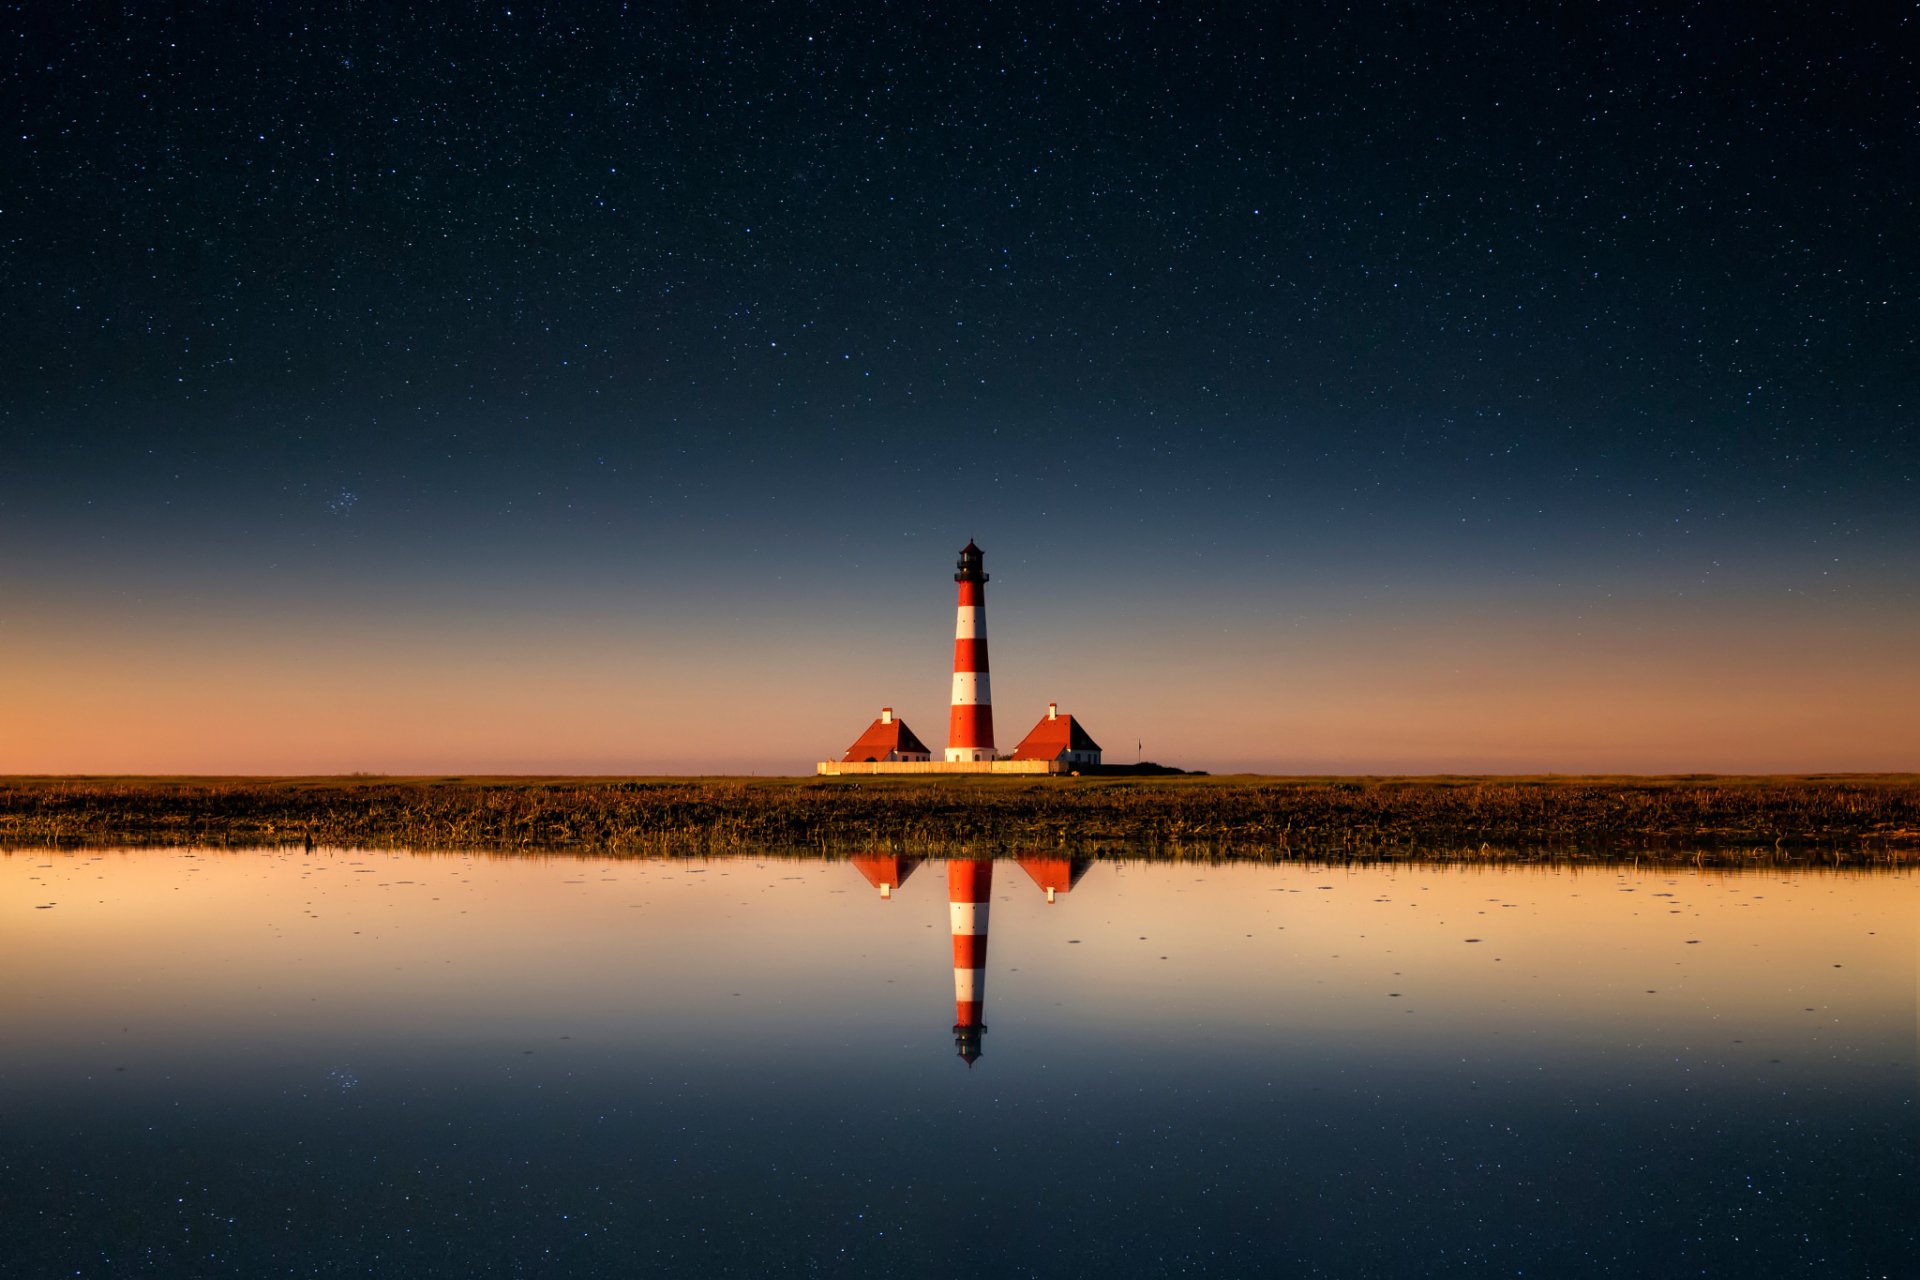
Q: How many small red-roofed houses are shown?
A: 2